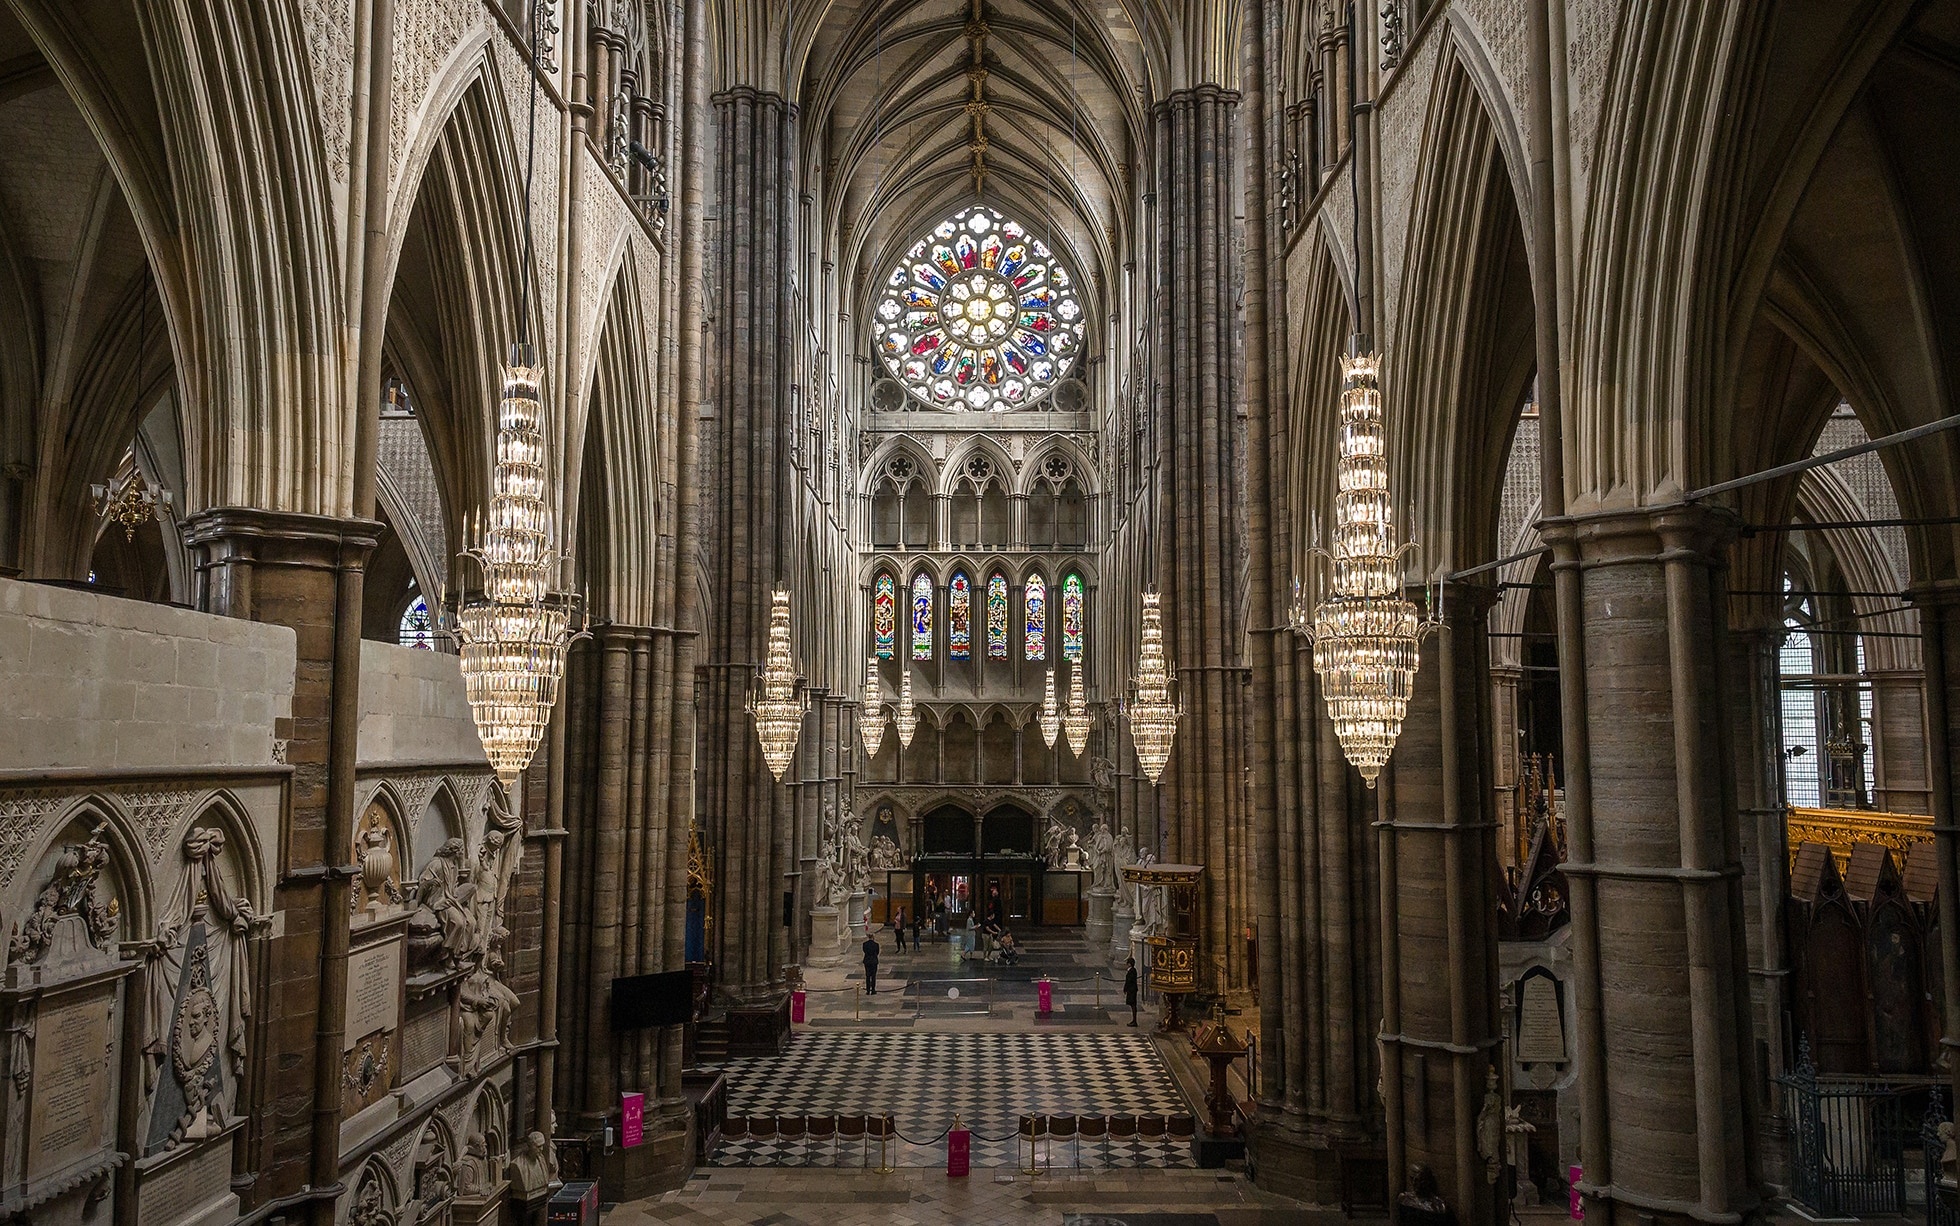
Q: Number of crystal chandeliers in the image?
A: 8